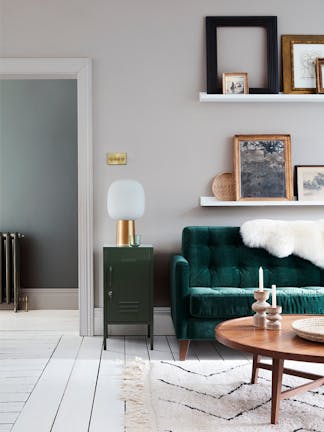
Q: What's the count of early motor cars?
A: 0